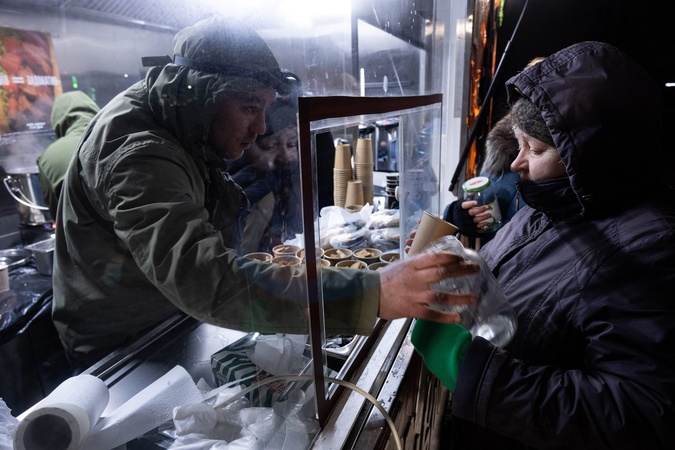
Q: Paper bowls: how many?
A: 10